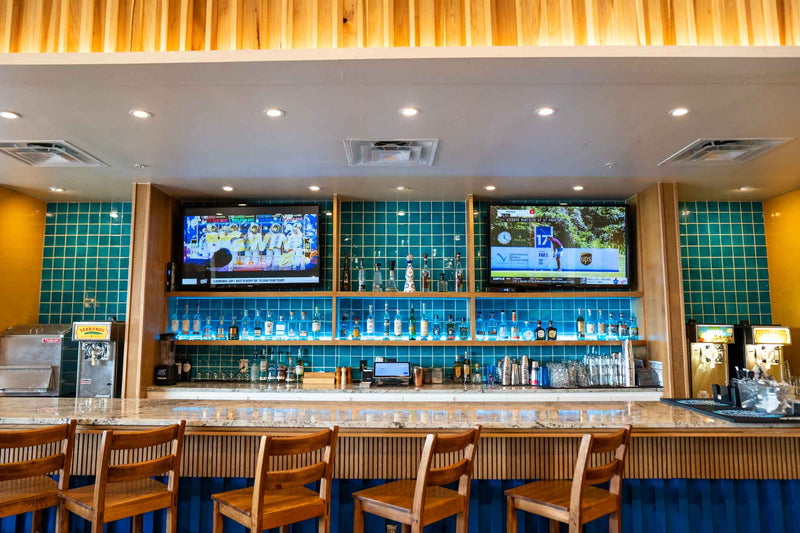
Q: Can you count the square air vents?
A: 3